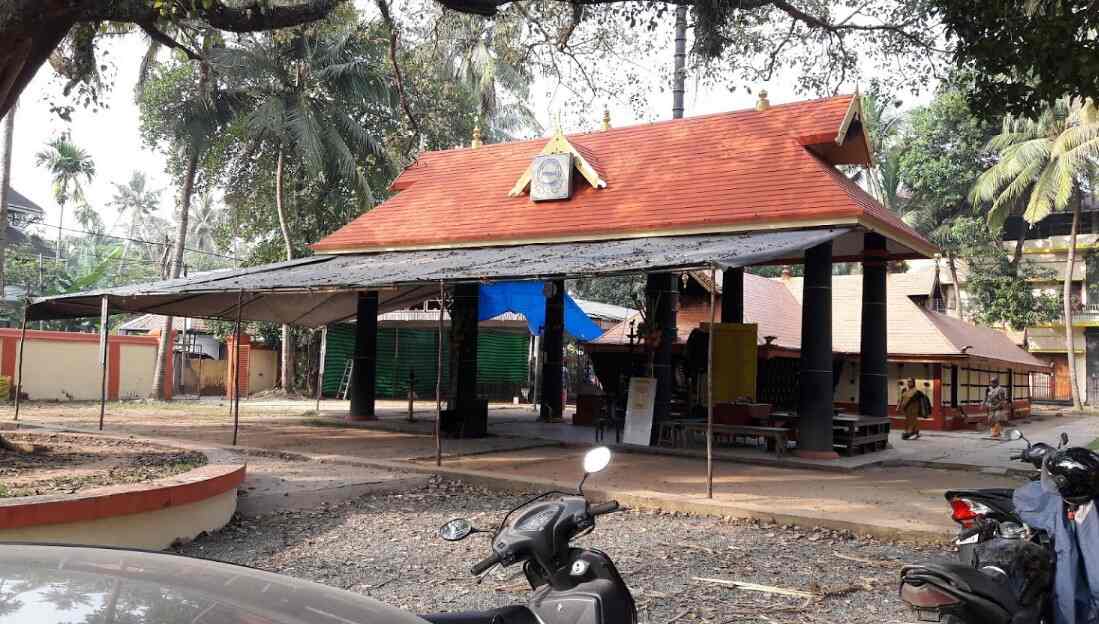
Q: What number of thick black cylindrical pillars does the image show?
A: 7